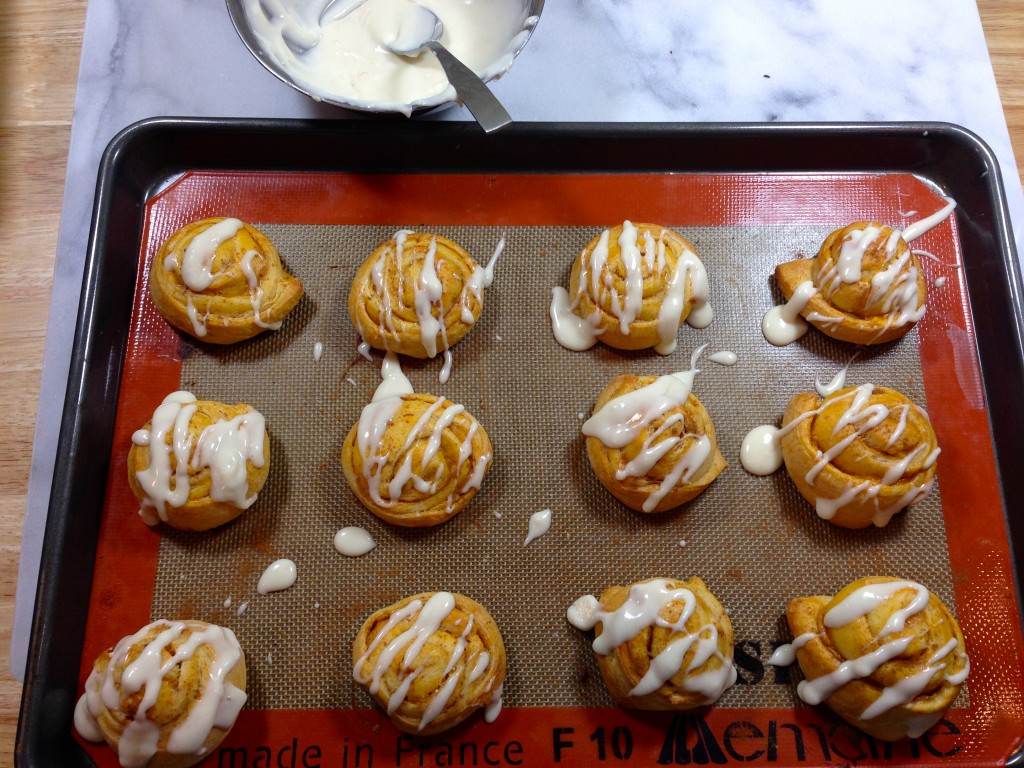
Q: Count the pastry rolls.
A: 12